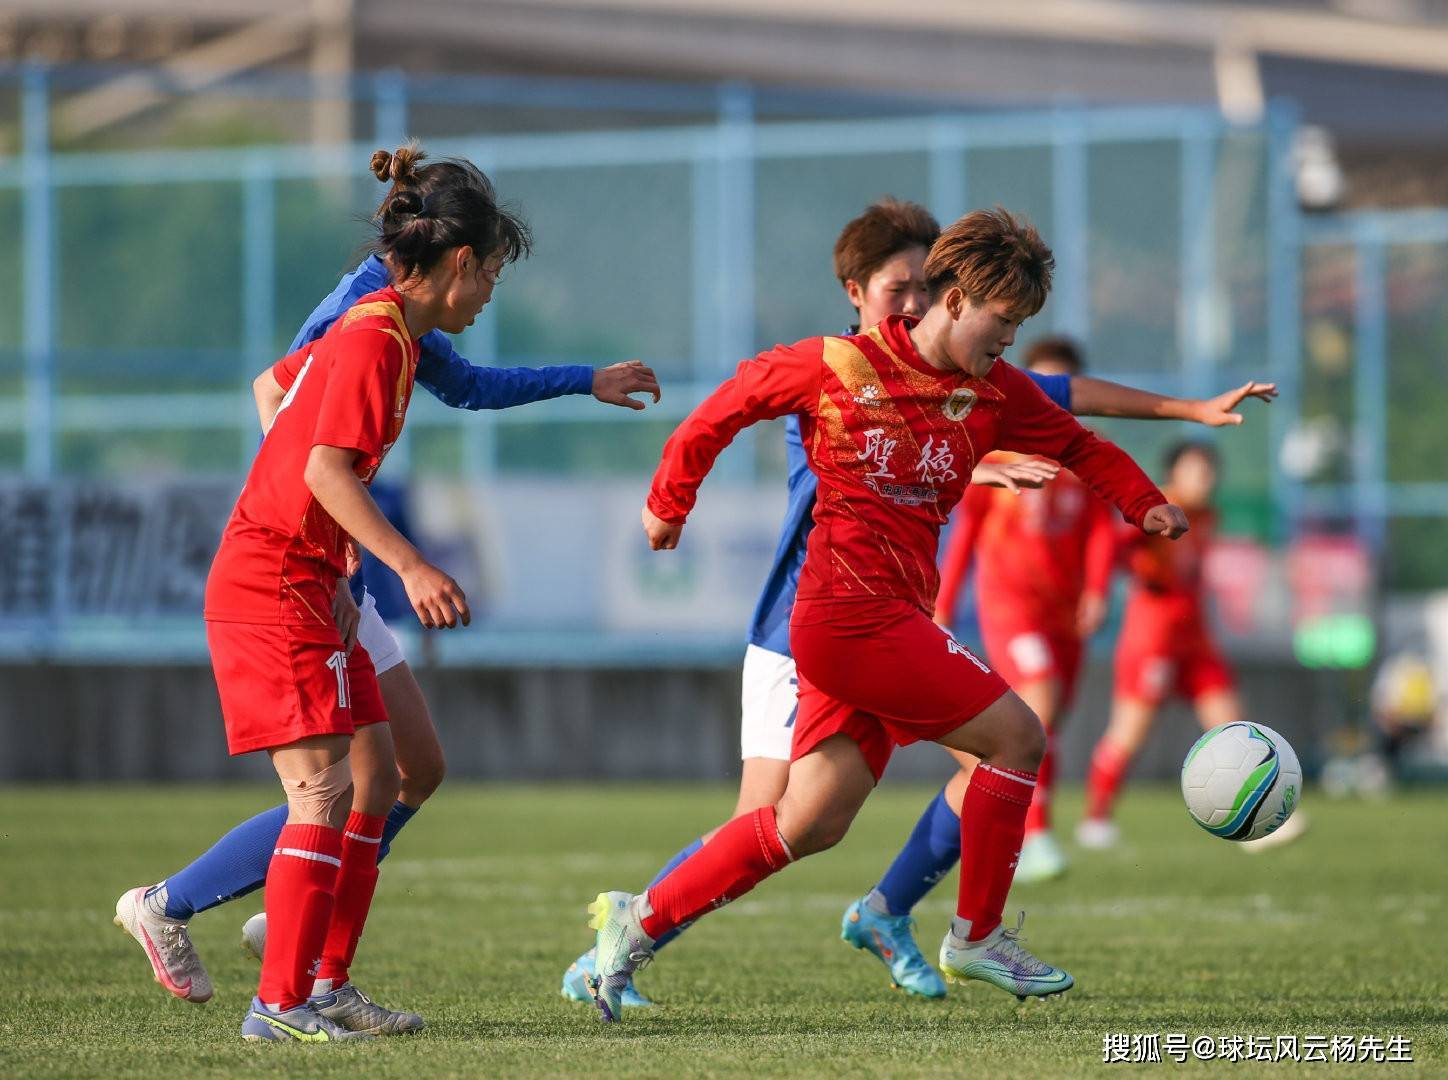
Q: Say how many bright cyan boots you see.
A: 2